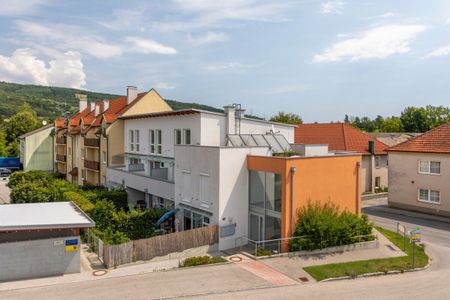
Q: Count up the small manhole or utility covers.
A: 3